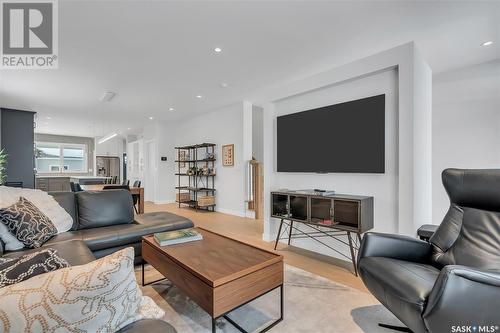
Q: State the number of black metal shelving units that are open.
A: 1